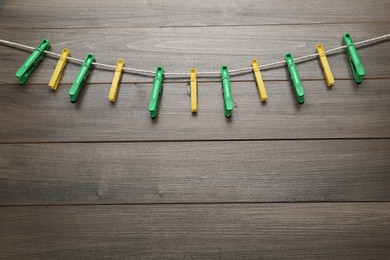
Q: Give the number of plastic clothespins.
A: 11